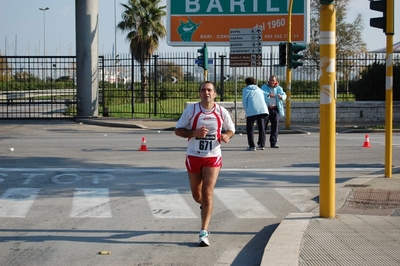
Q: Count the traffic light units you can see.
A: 4